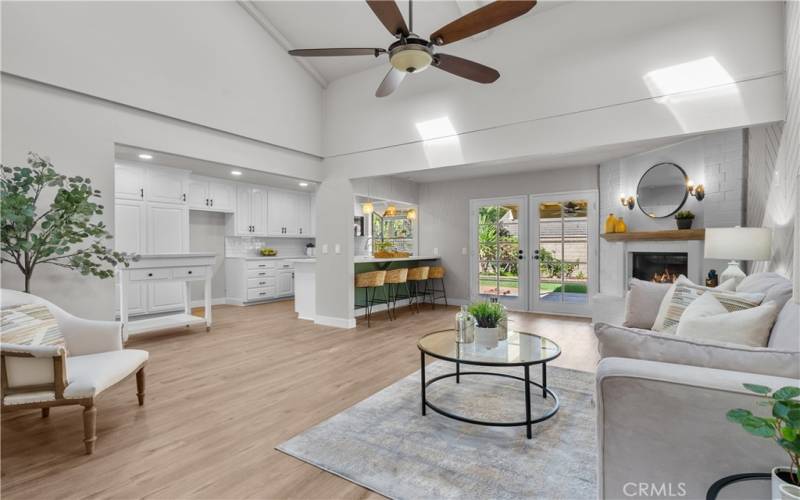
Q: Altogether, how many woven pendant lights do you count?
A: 3